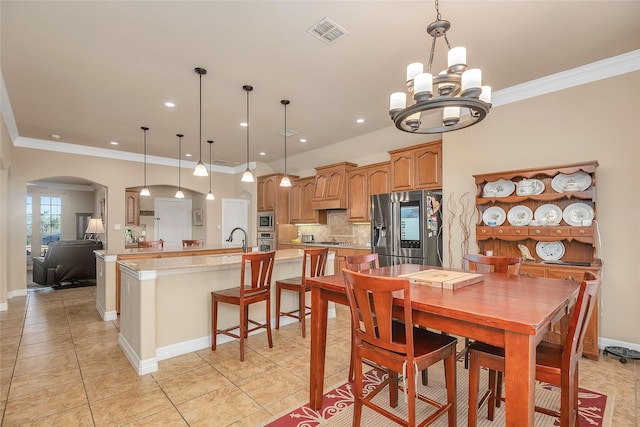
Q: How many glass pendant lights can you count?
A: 6